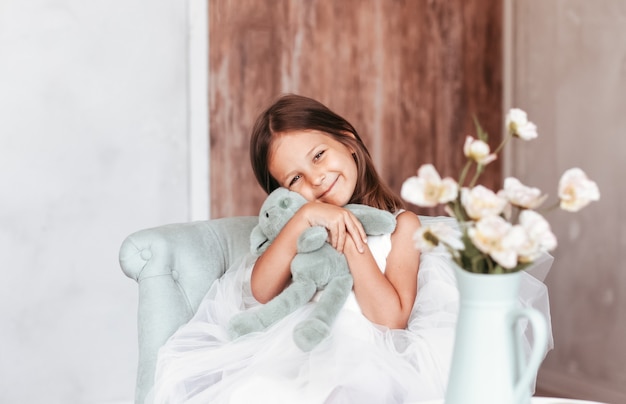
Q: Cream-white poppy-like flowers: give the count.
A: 9